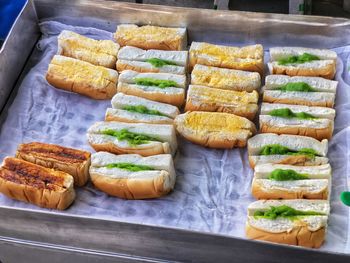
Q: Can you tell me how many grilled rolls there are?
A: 2